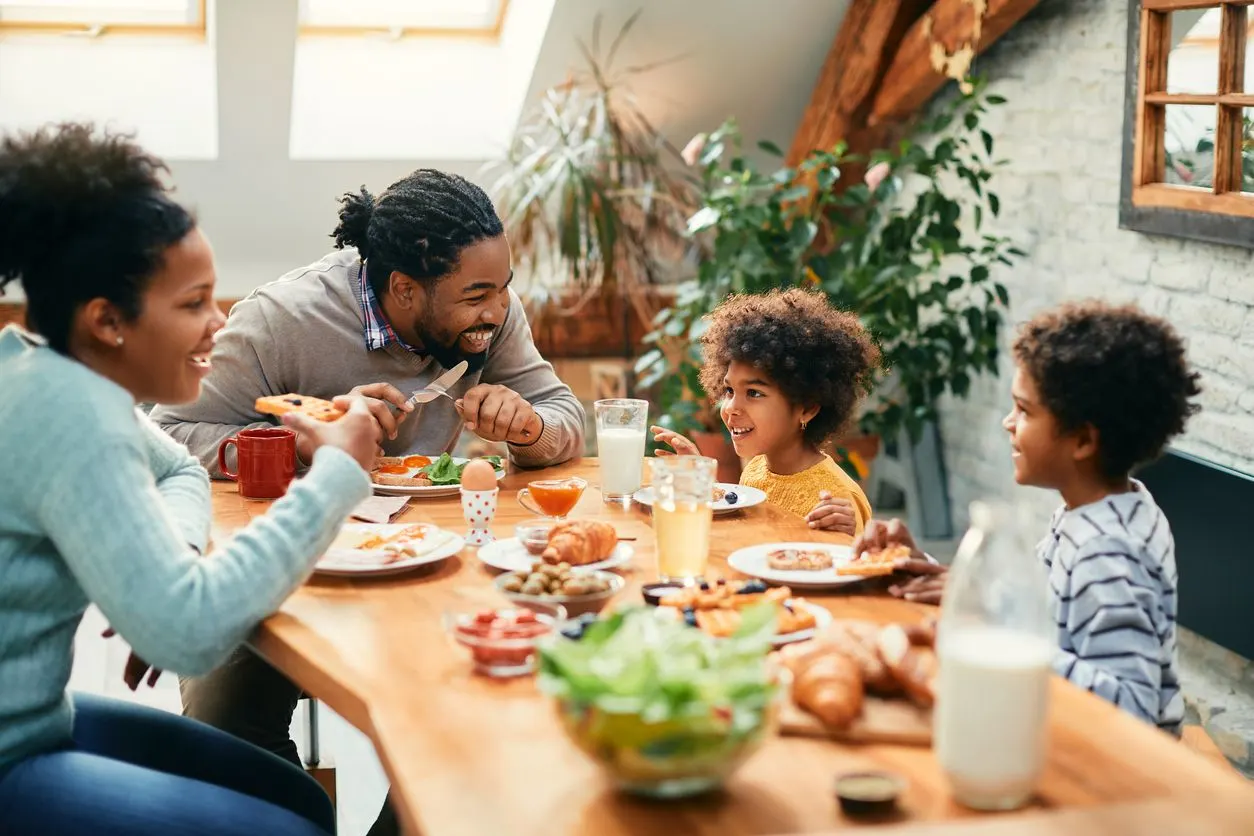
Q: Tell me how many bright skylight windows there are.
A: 2